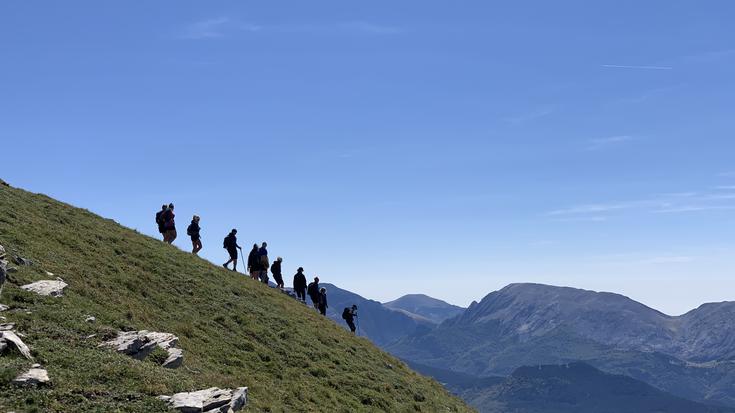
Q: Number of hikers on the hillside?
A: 11